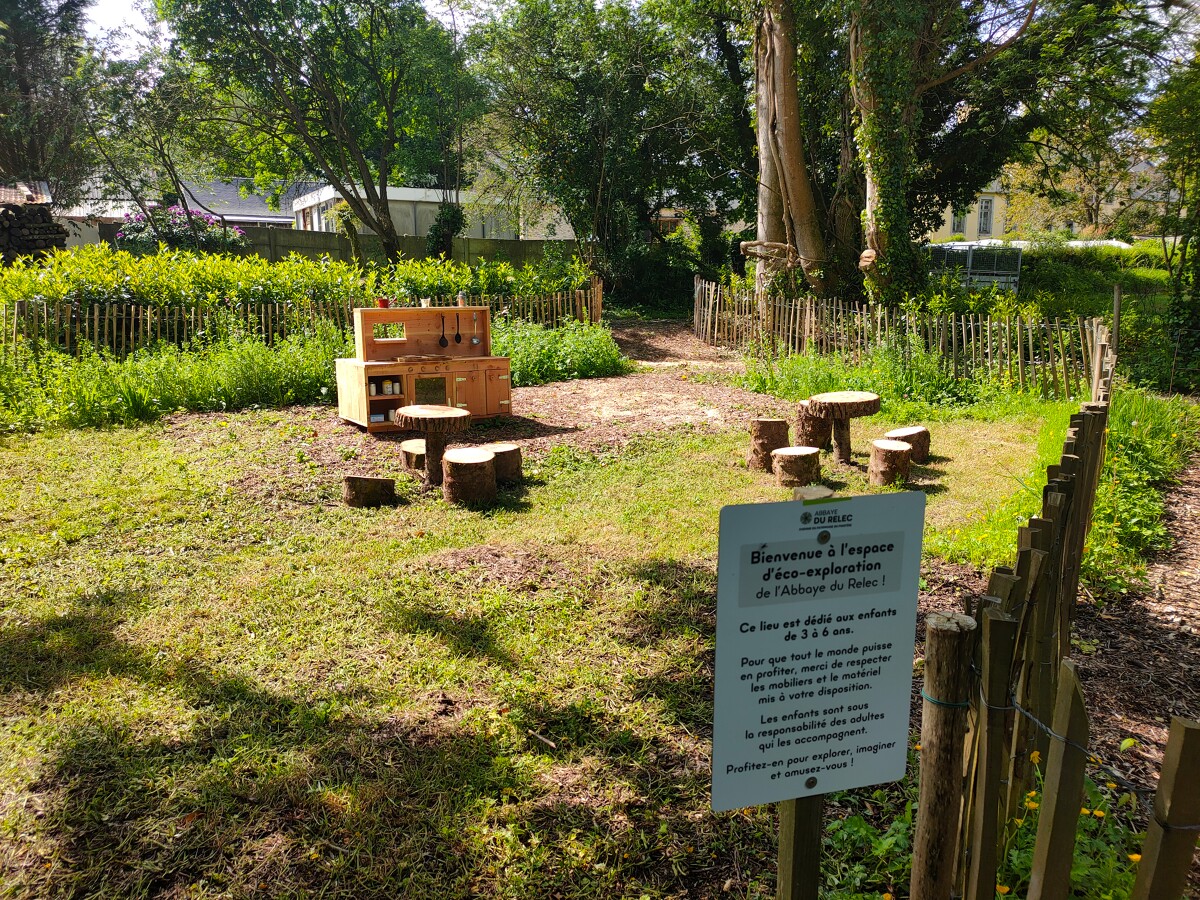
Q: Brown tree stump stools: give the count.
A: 9